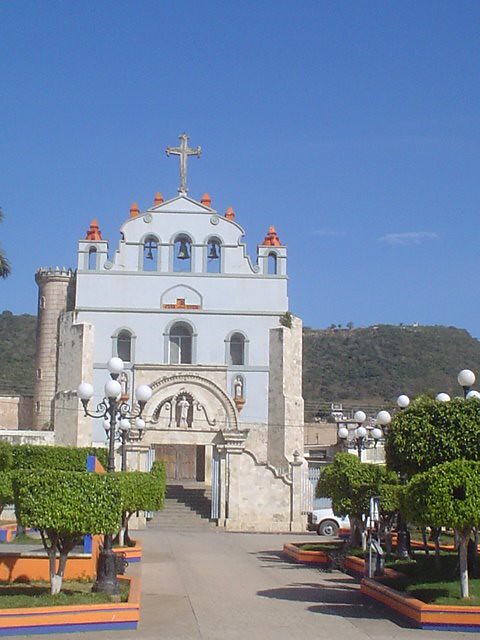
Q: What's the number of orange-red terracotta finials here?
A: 6